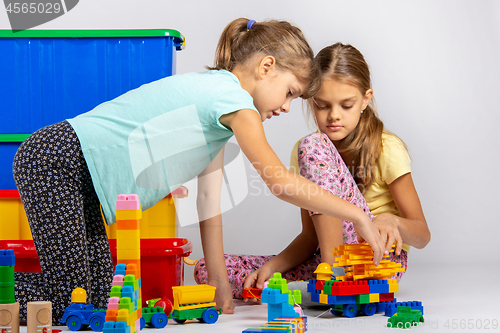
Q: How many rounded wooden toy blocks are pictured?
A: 2